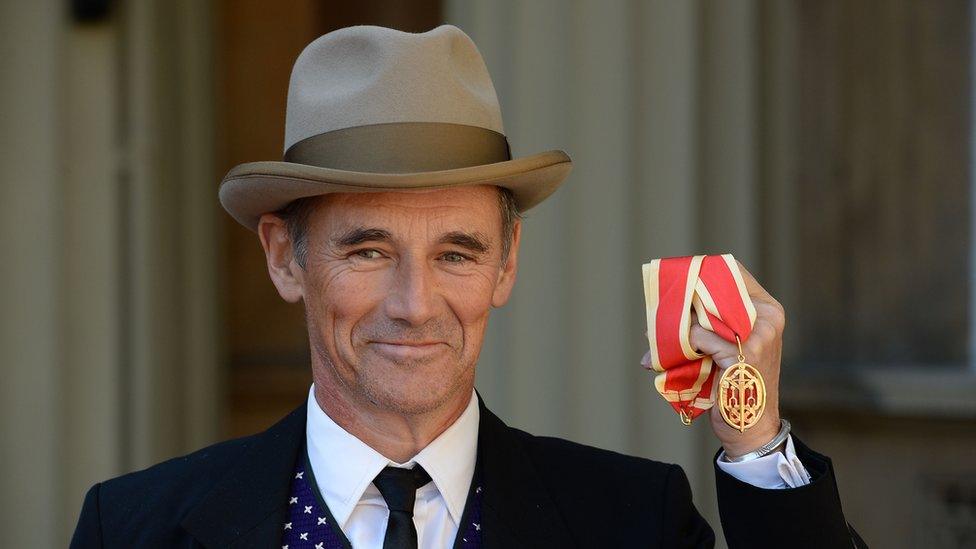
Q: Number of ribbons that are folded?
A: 1